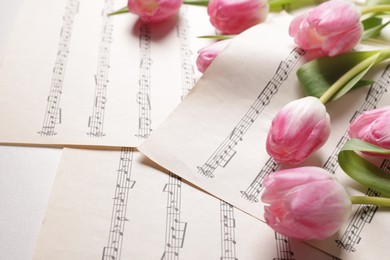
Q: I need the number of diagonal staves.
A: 4